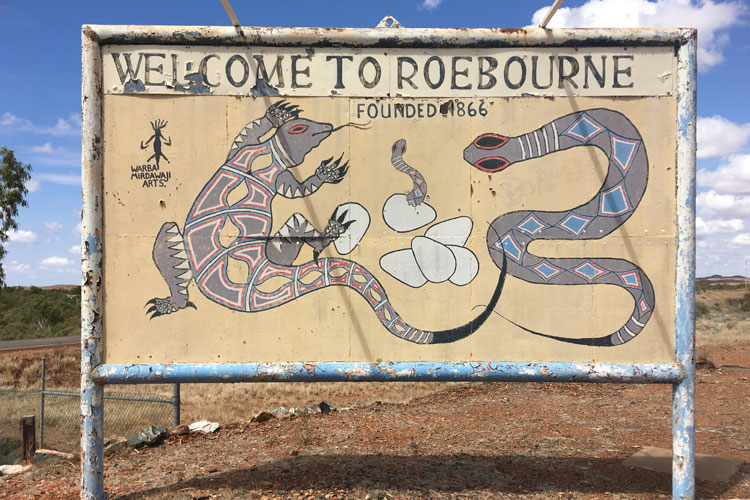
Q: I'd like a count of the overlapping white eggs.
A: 4